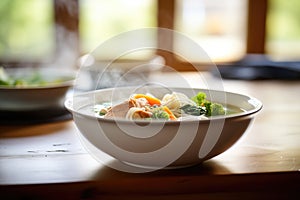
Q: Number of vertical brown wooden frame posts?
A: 3